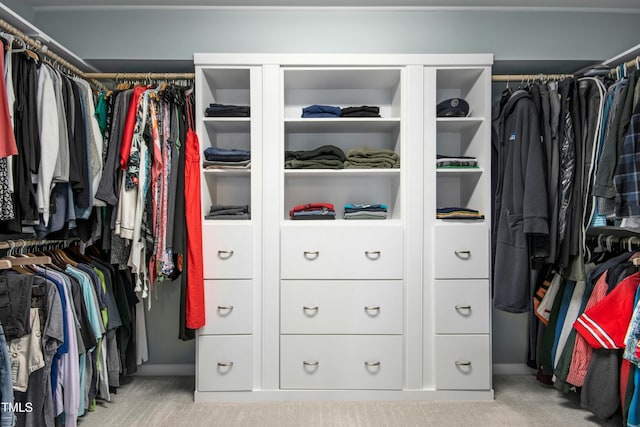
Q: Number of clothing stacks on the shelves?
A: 11